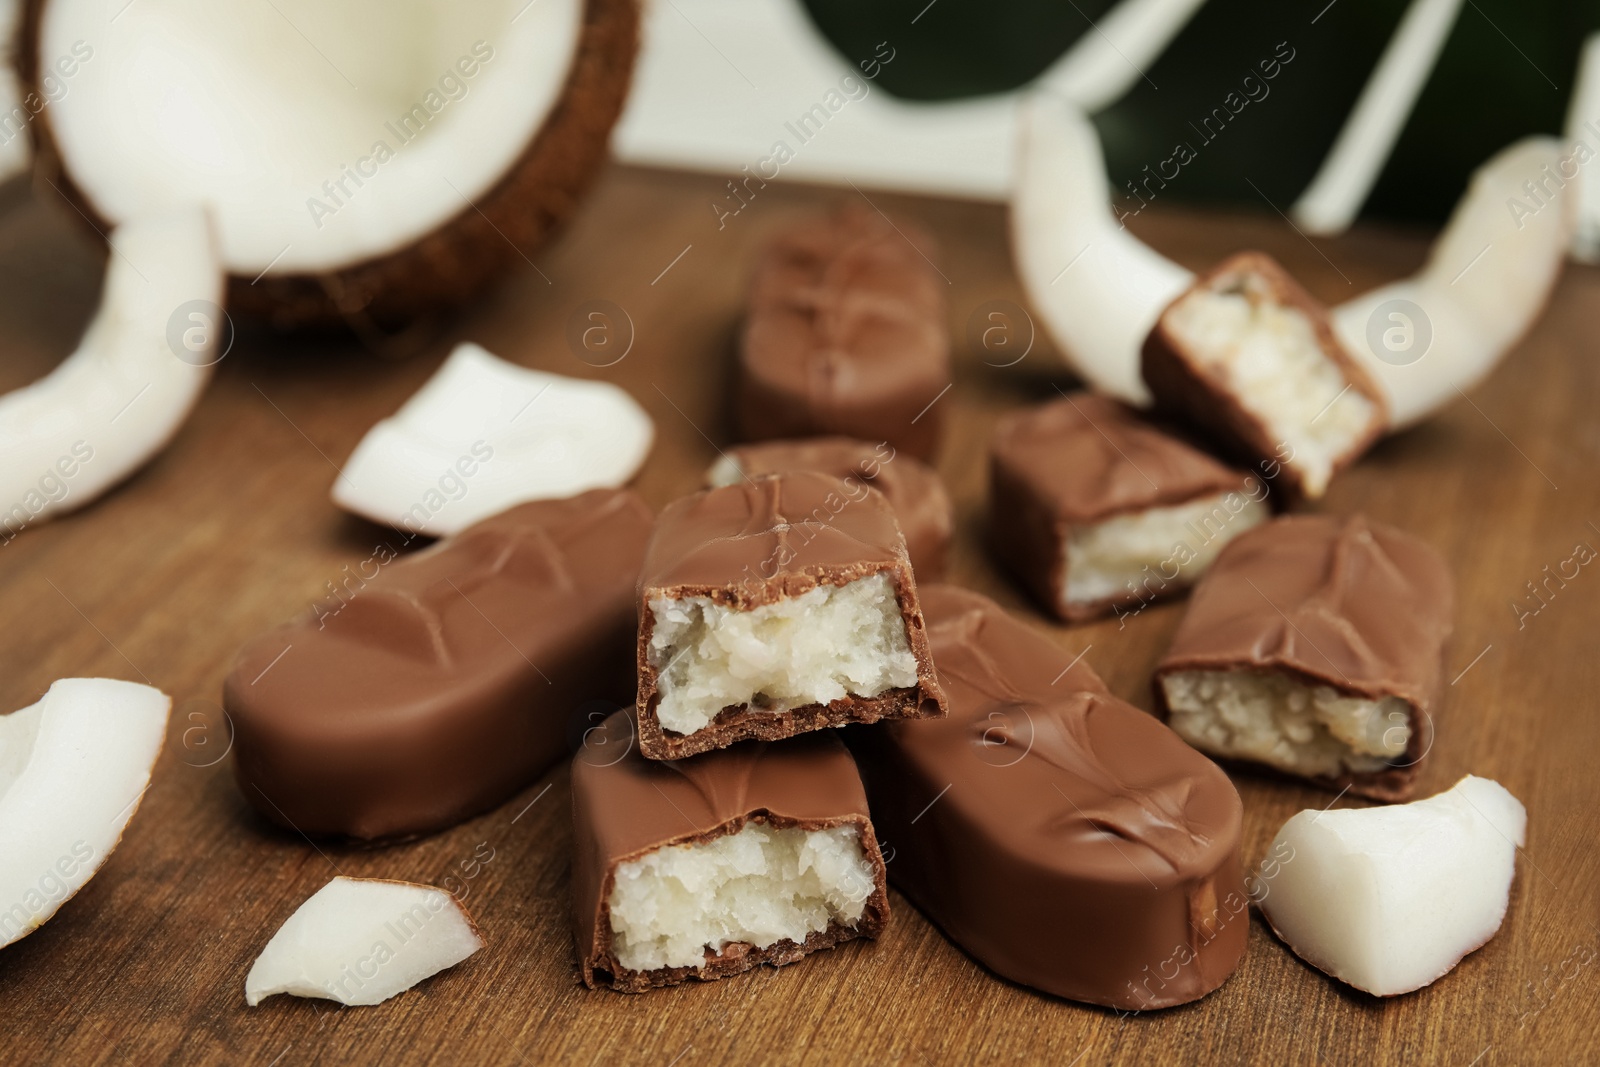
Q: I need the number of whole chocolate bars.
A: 3